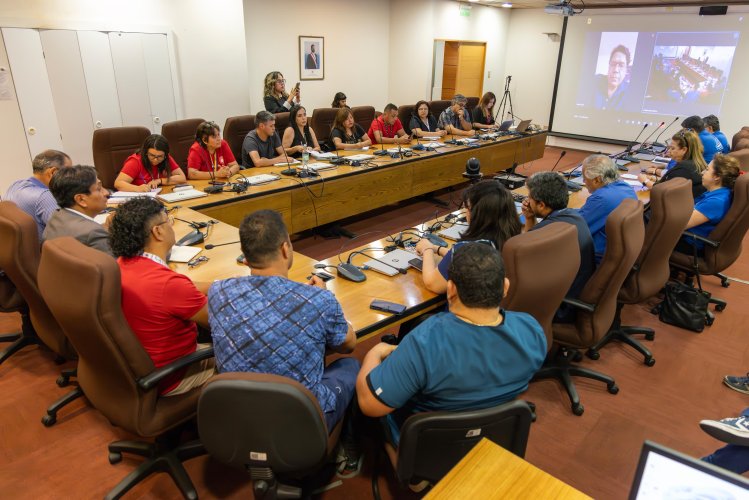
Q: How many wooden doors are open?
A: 1